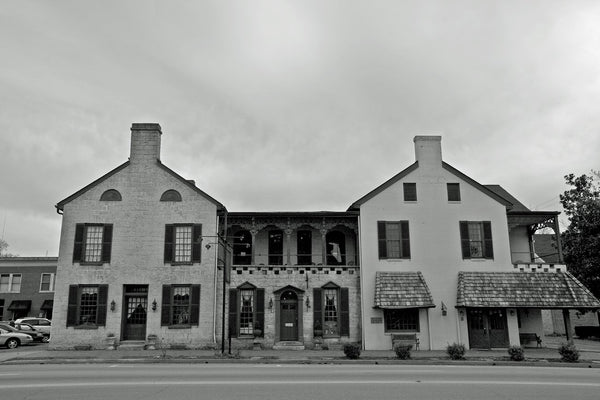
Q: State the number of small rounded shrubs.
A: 5